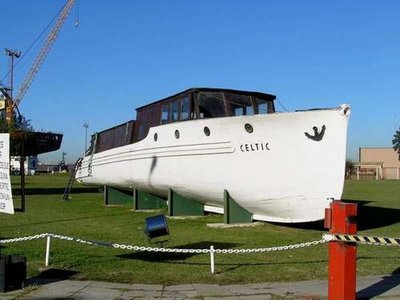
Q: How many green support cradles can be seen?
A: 4